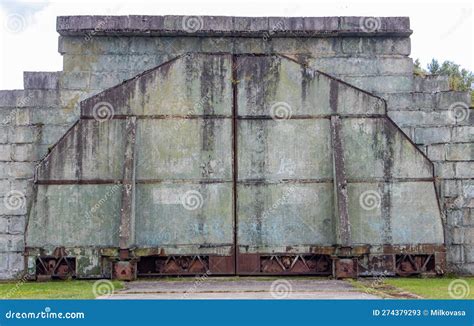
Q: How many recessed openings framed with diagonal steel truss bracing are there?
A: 4